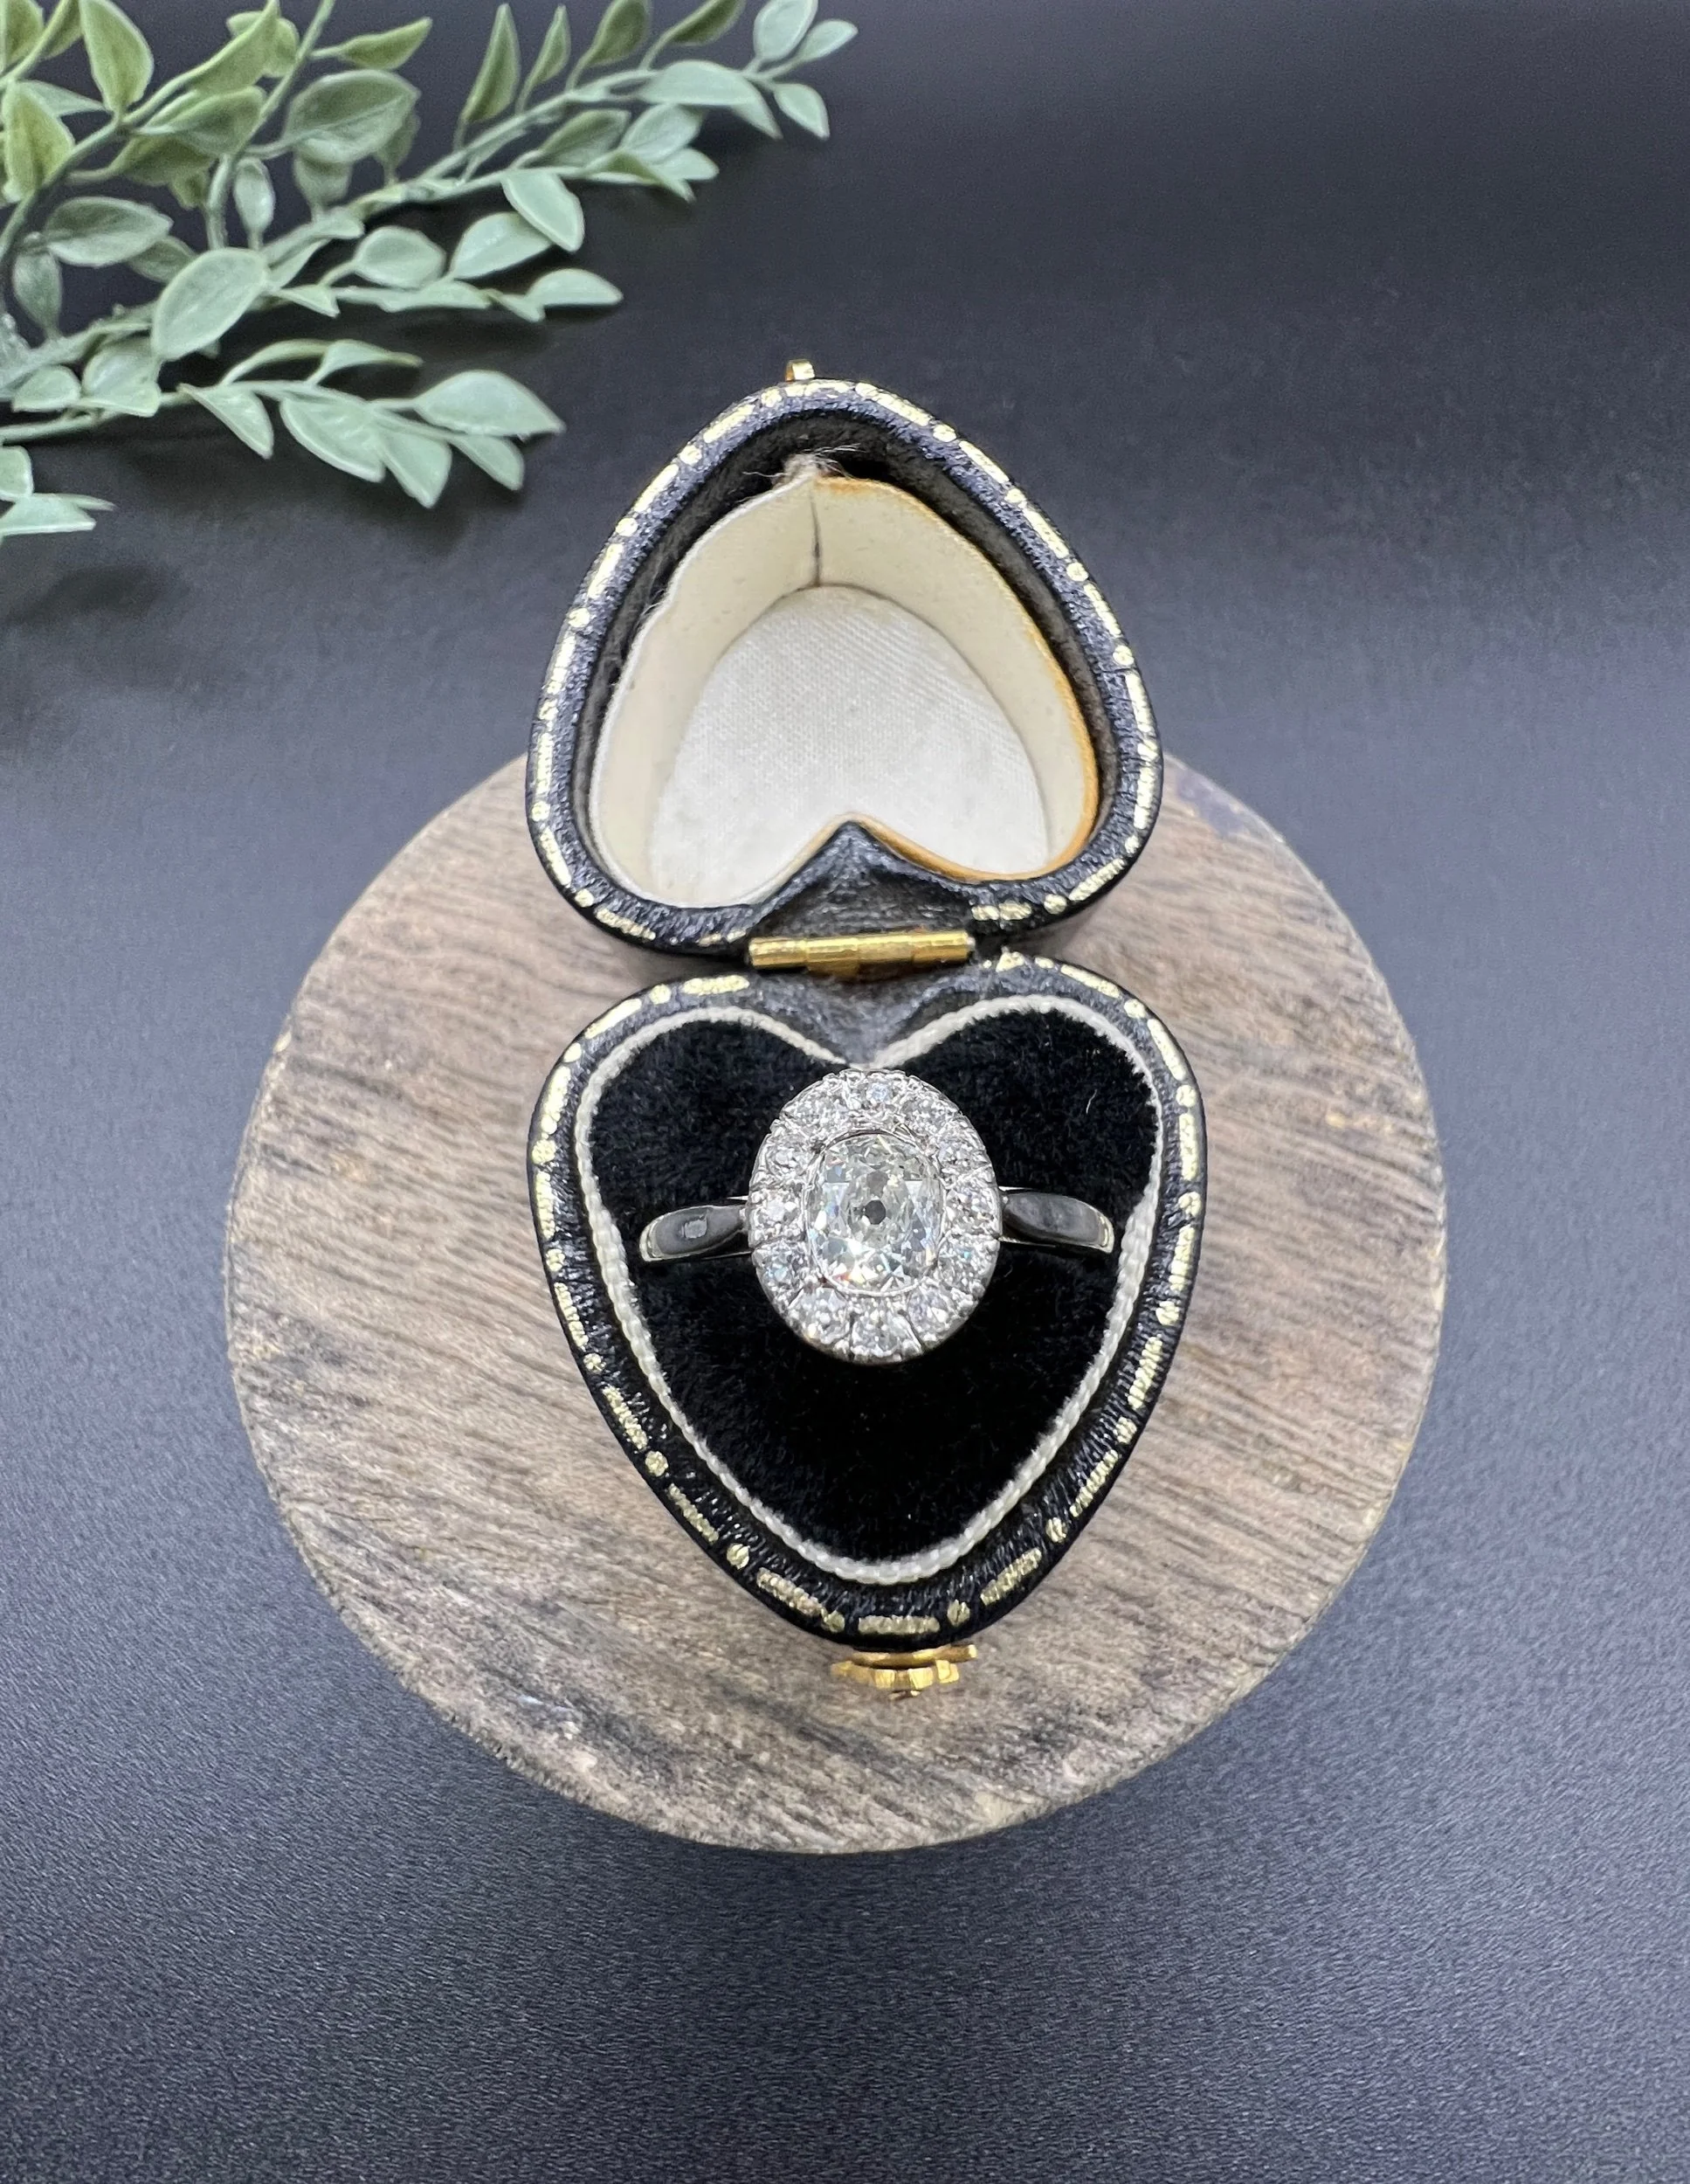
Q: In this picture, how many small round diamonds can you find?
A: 12